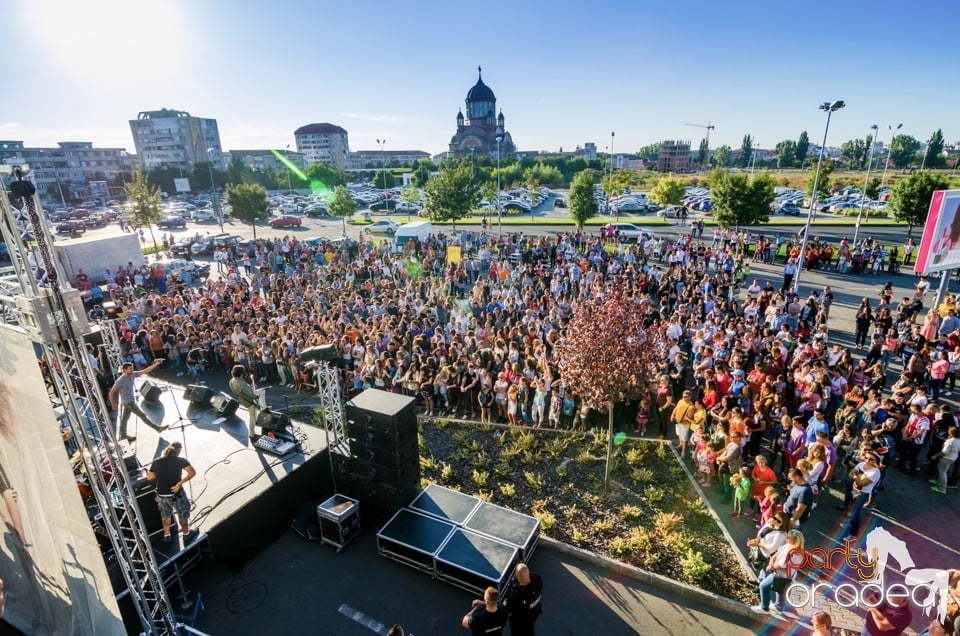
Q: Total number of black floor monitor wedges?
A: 4